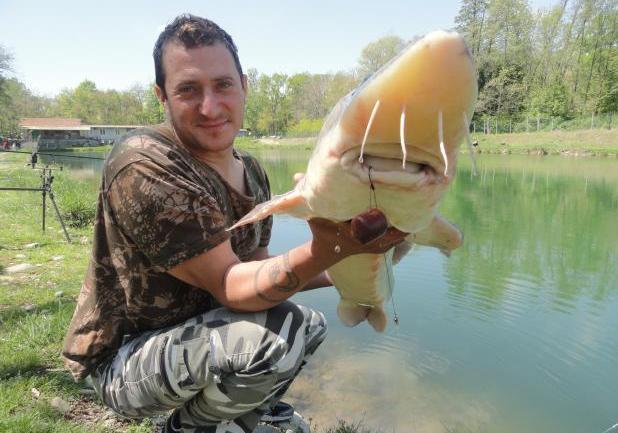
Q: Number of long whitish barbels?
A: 4